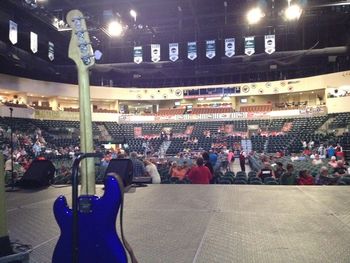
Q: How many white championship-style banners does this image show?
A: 11